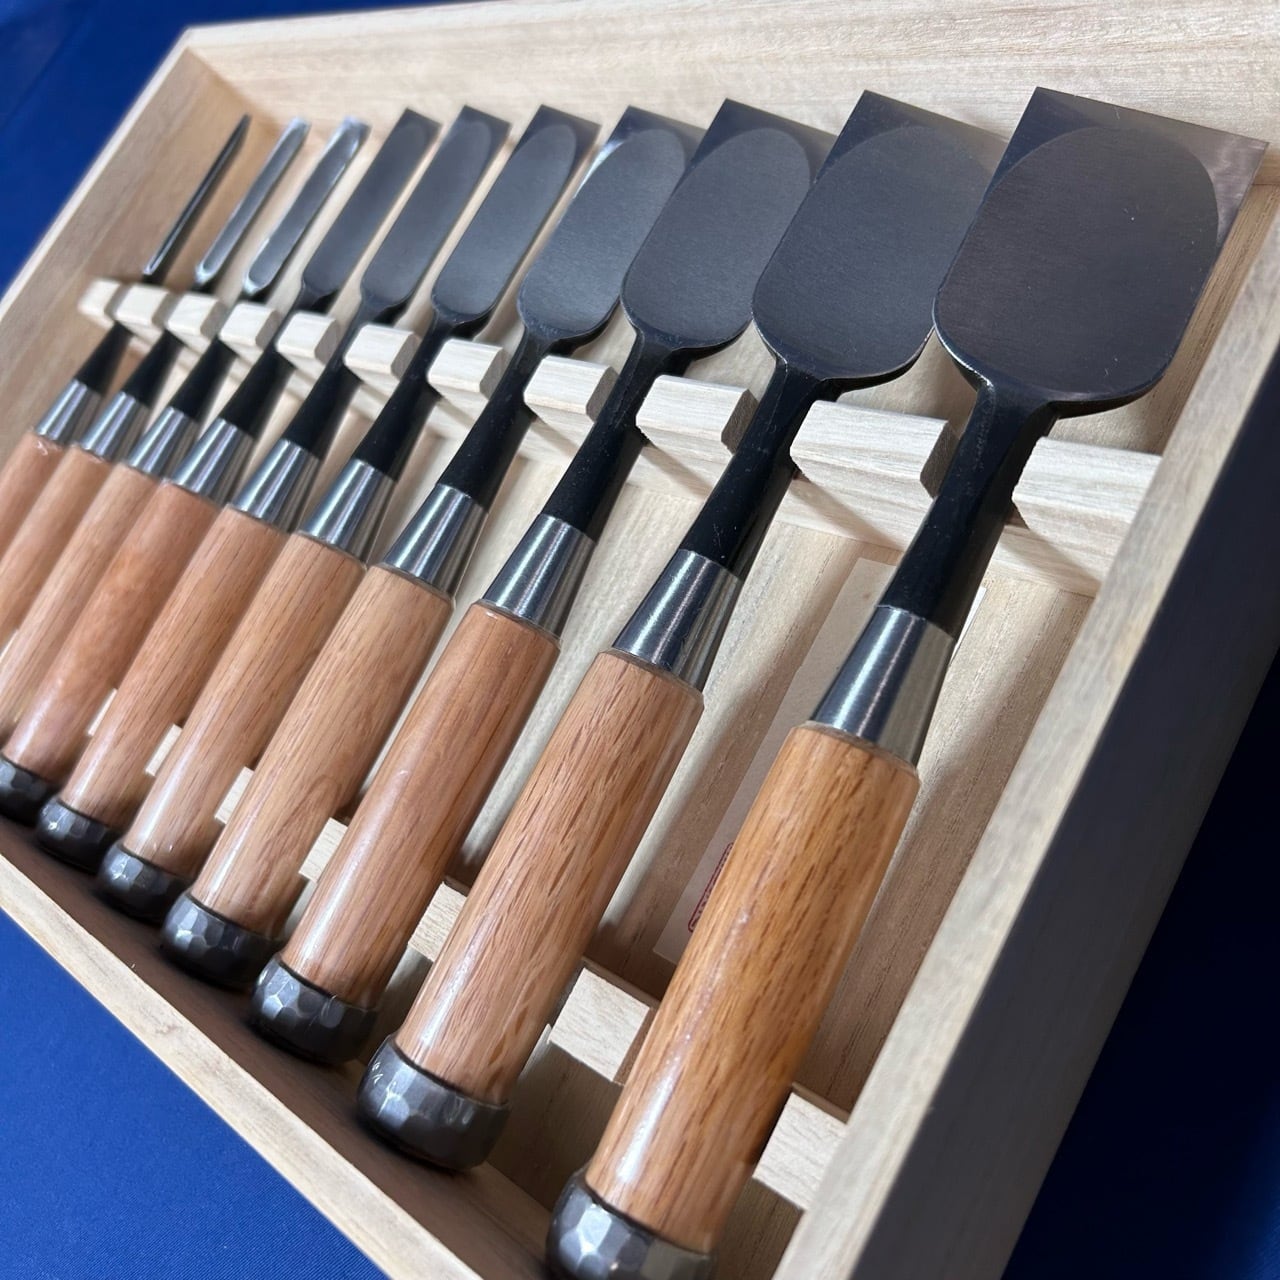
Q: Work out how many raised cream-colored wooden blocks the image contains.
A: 11